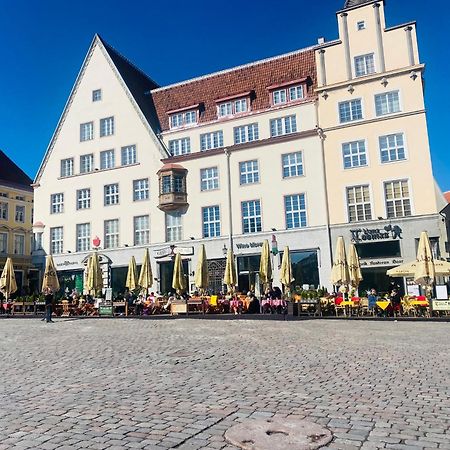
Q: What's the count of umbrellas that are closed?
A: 13